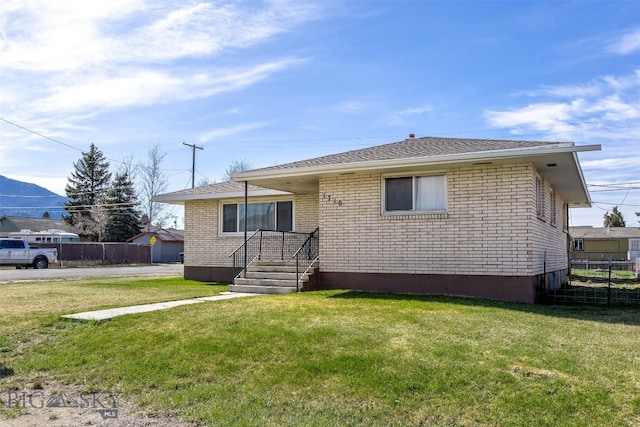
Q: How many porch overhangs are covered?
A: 1